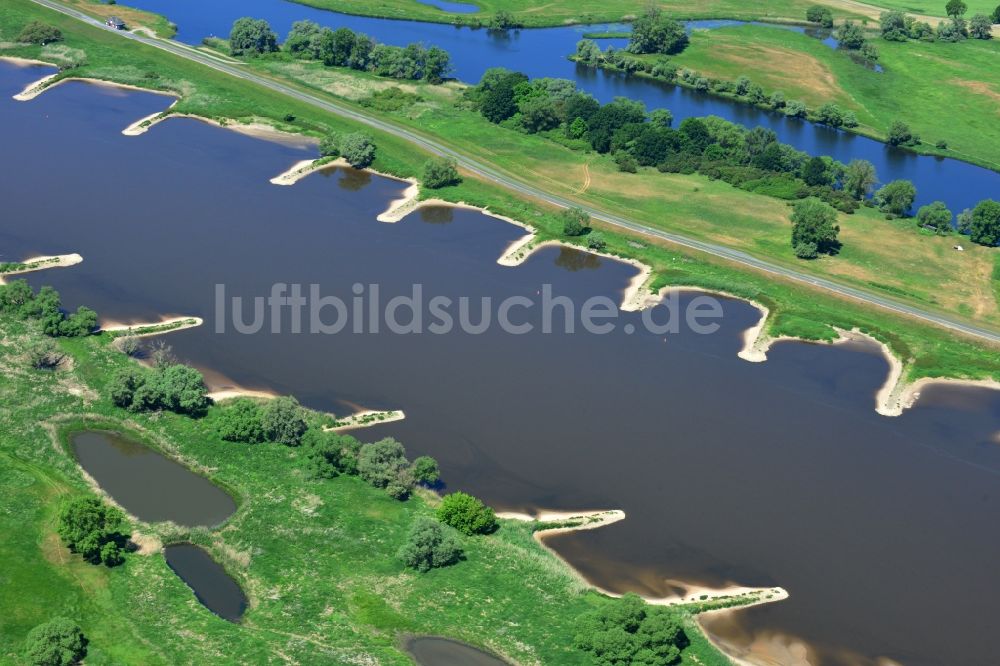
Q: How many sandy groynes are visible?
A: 13